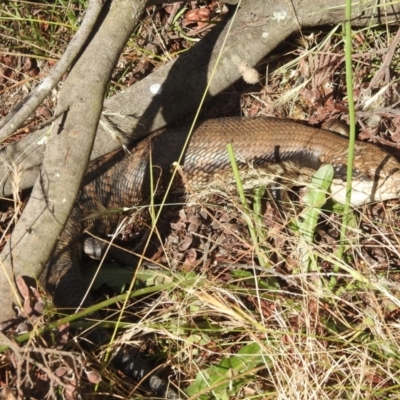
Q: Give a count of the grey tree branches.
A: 3